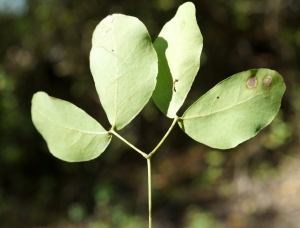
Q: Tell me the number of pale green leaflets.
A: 4